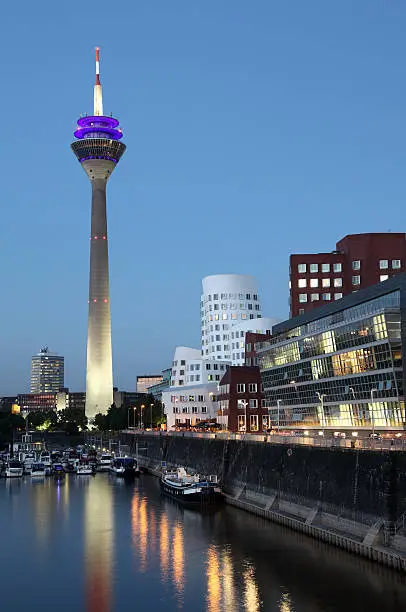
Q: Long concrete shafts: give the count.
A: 1